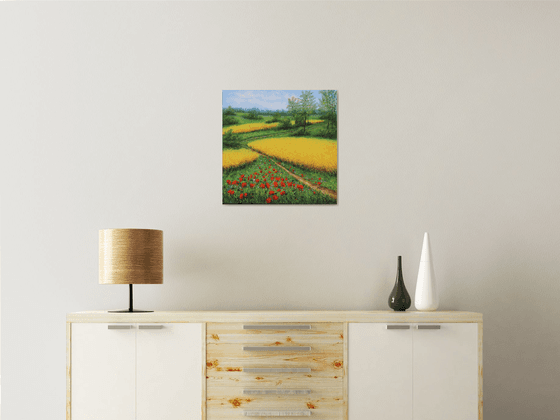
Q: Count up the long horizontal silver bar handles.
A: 5